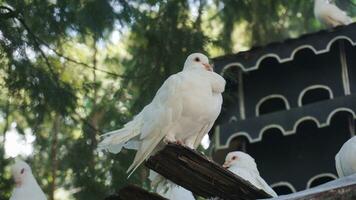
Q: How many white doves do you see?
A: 6